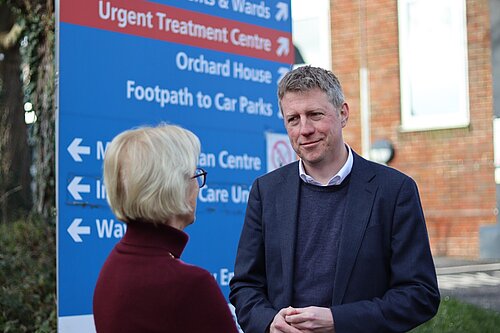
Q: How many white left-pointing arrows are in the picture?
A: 3